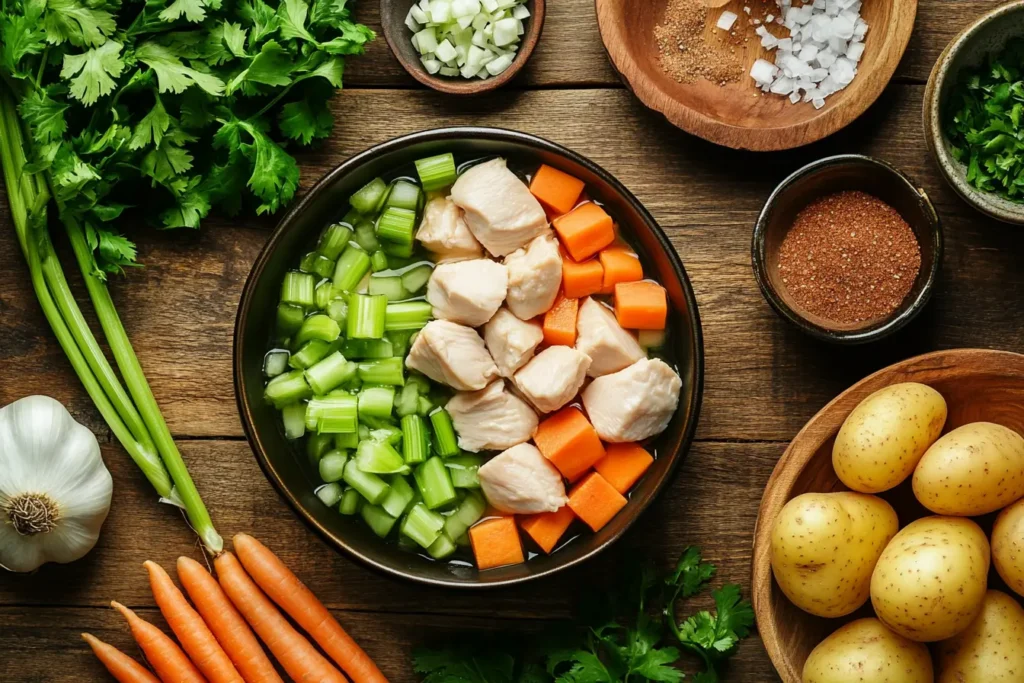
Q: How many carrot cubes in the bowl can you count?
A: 11